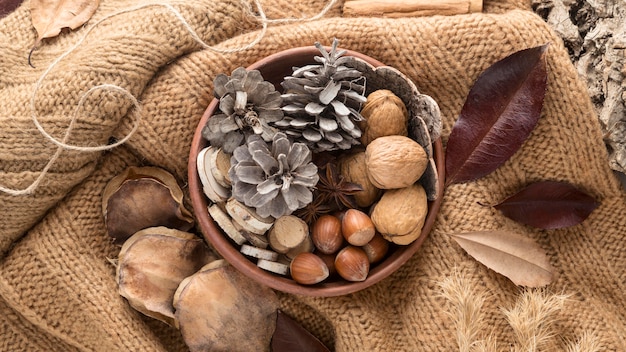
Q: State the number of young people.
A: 0